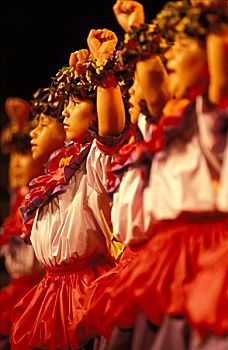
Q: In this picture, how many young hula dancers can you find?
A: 5